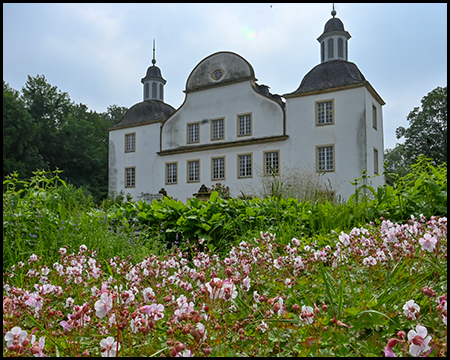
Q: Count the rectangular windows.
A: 14